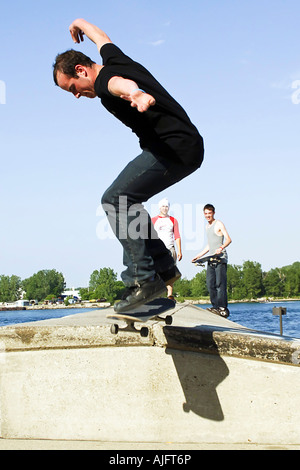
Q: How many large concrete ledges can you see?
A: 1